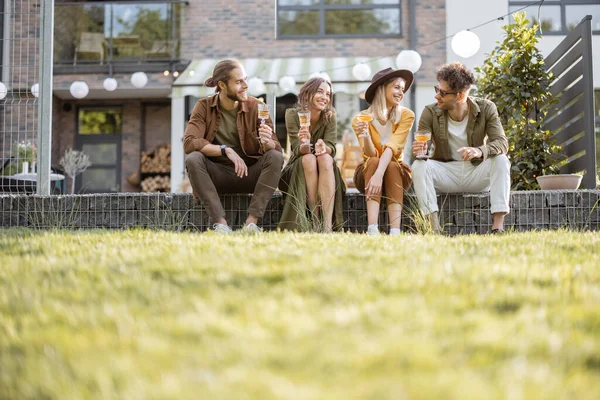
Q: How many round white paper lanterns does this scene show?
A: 11